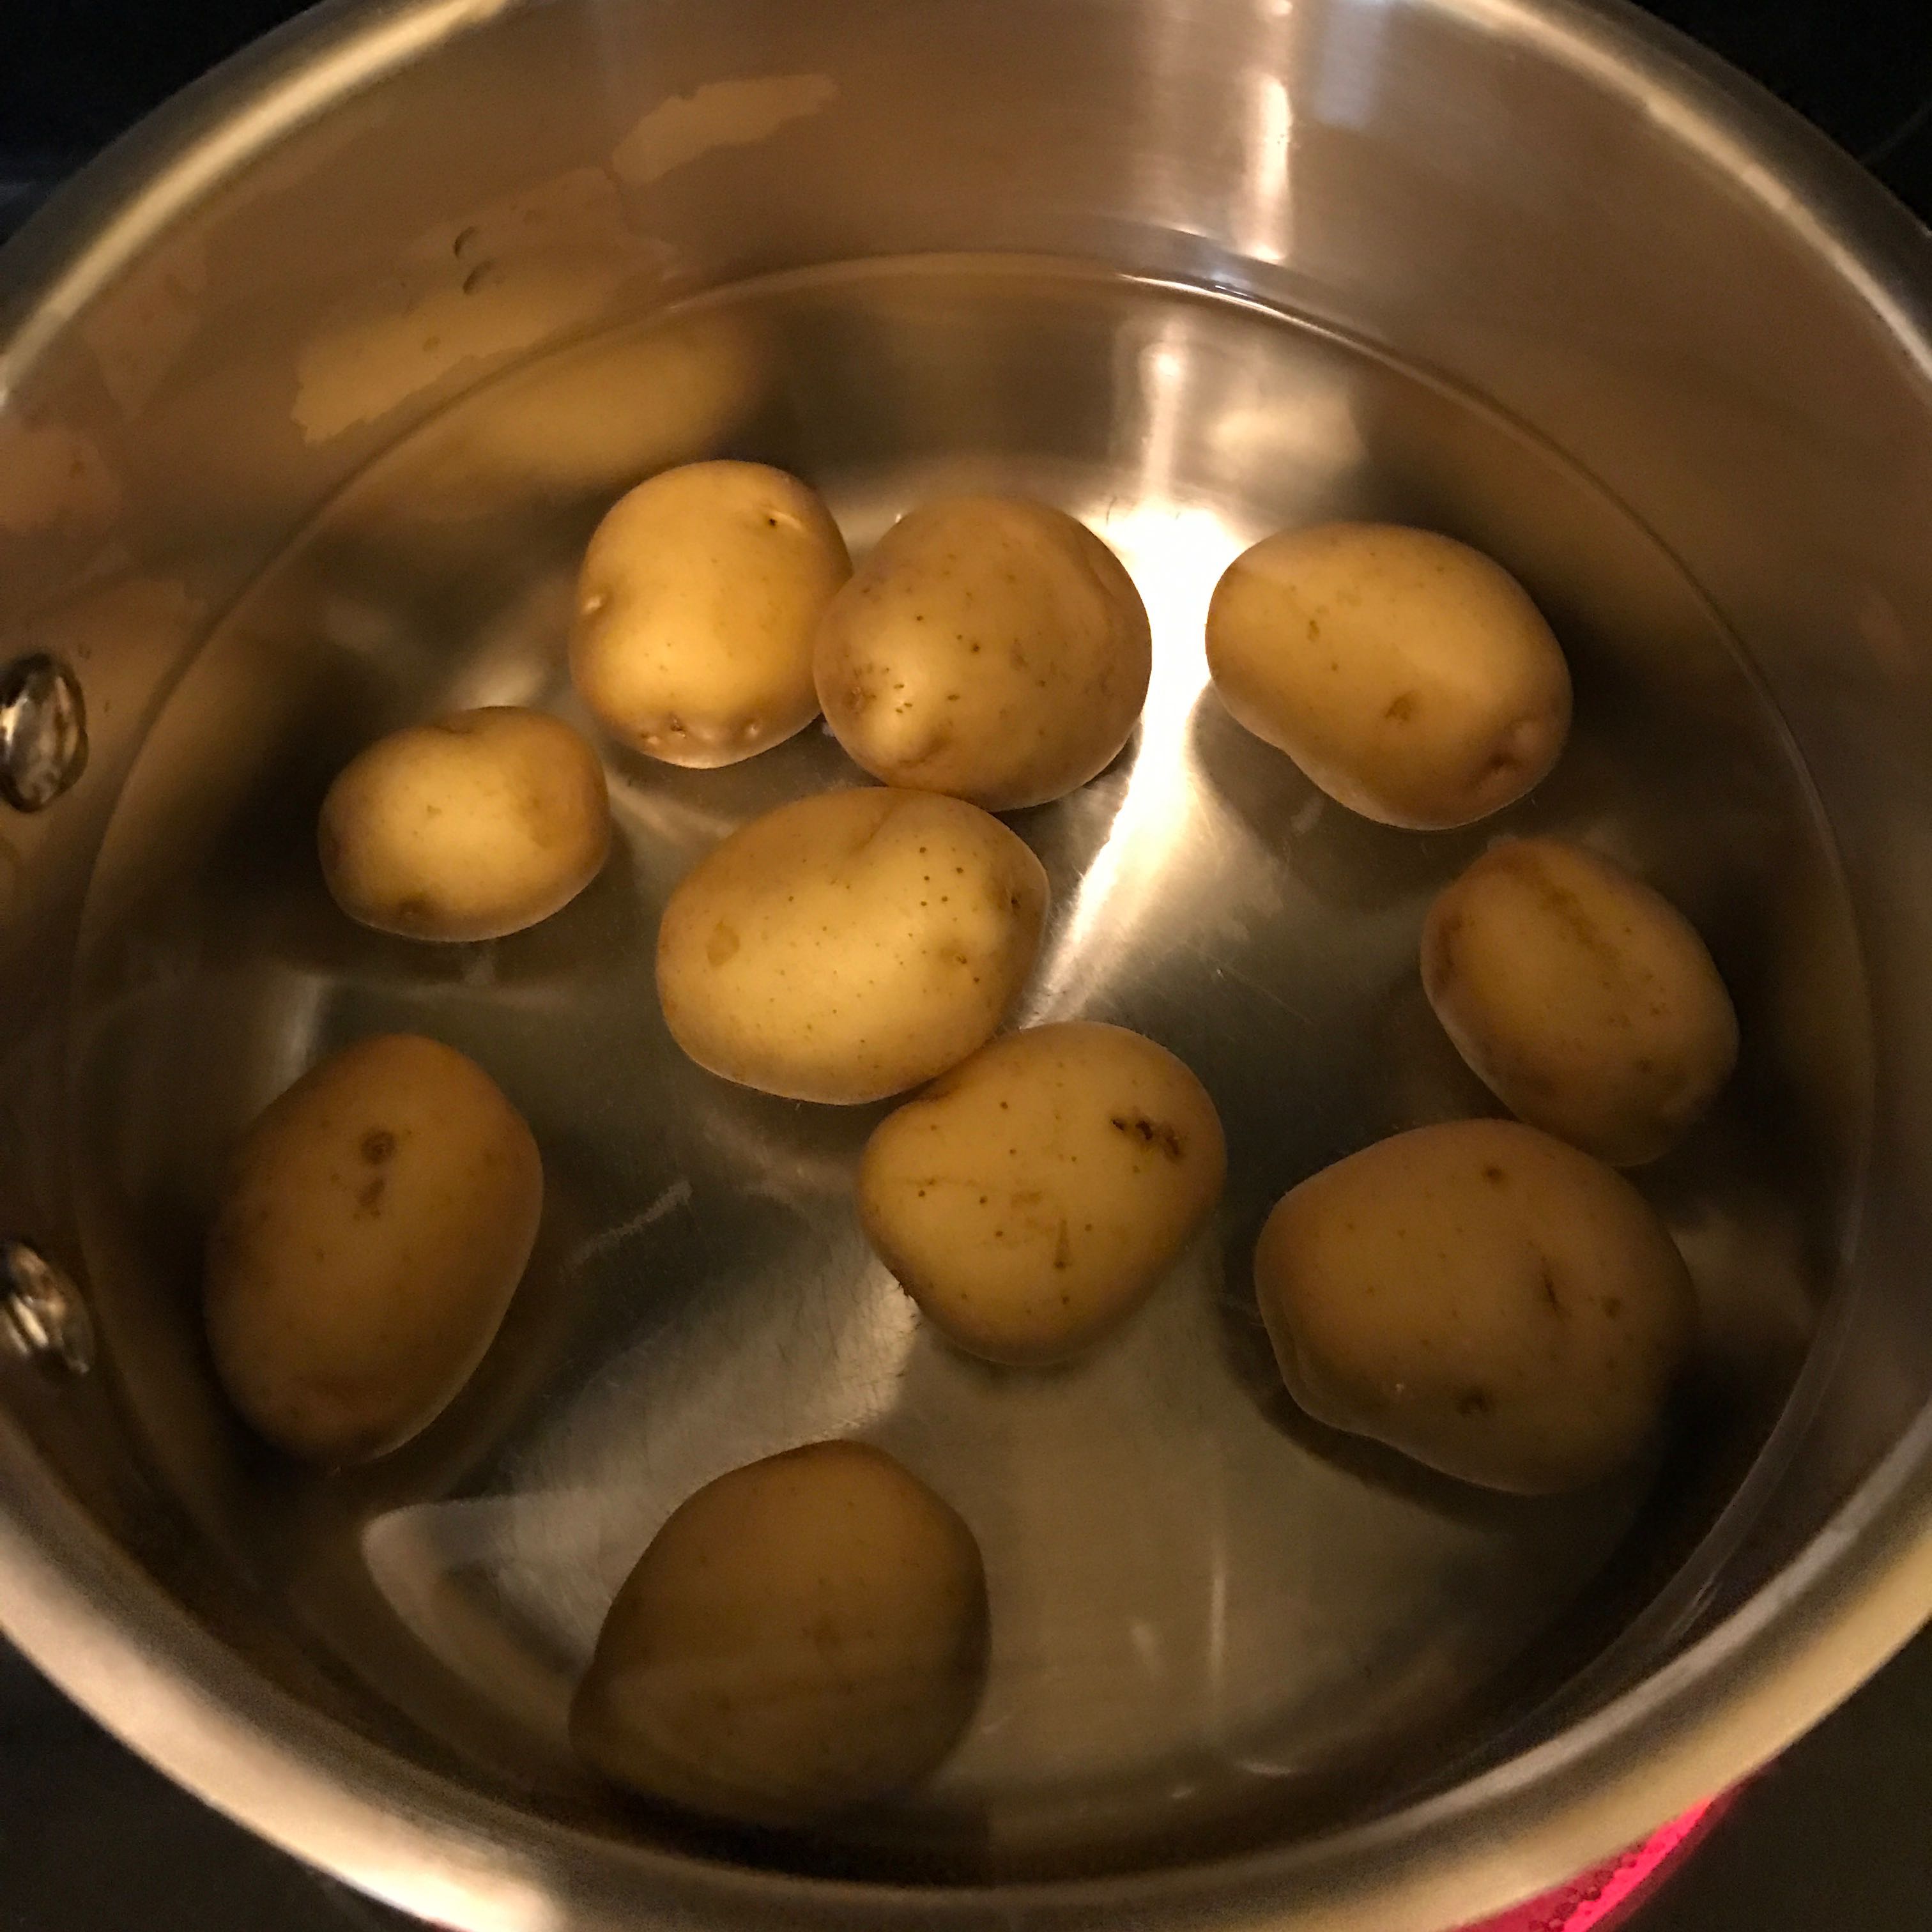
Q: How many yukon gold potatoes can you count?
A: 10